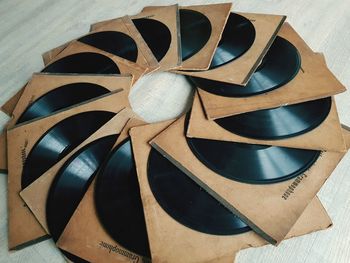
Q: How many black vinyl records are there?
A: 13